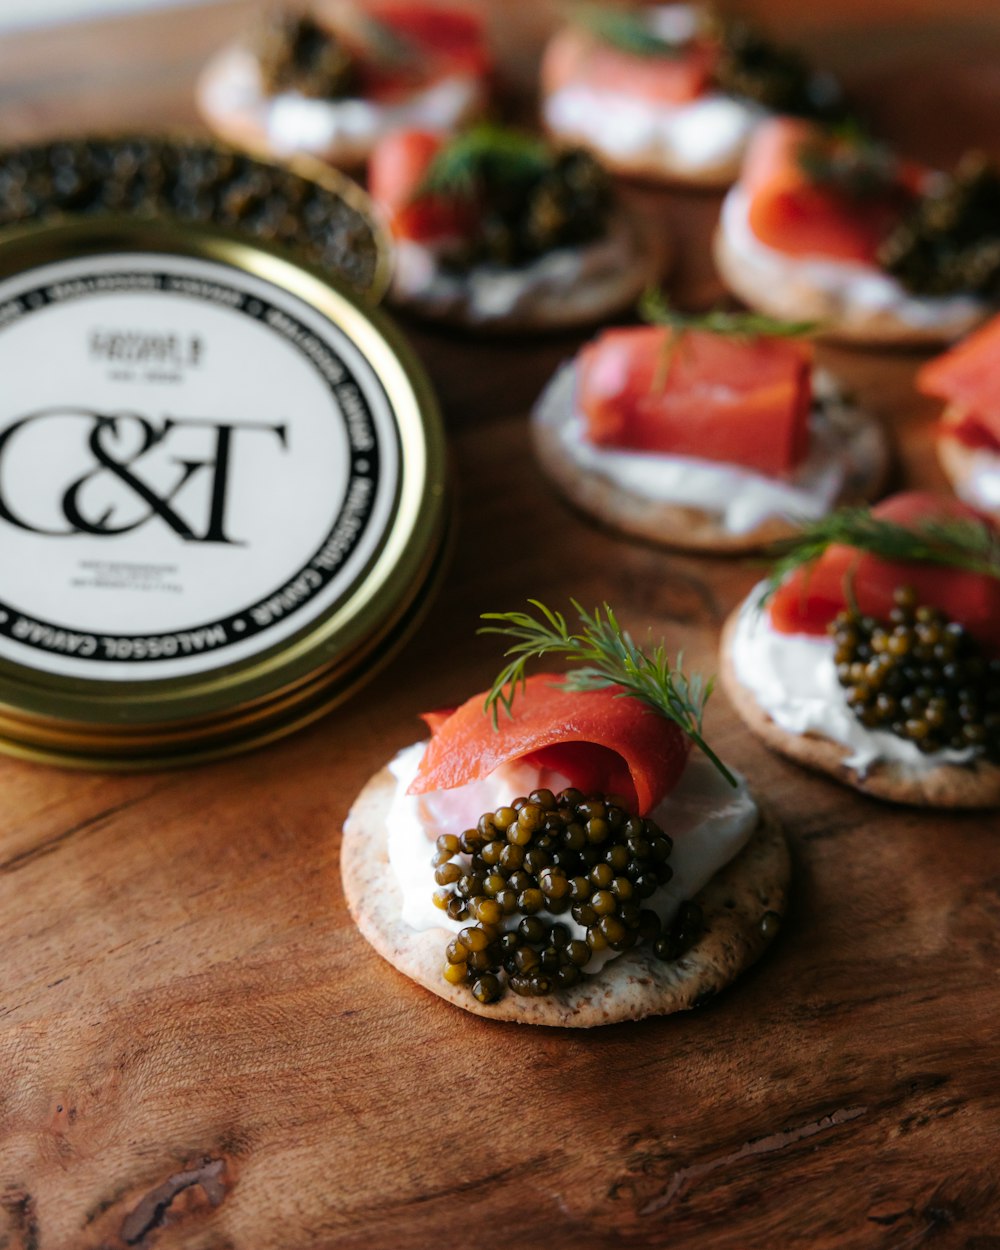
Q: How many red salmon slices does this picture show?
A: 8